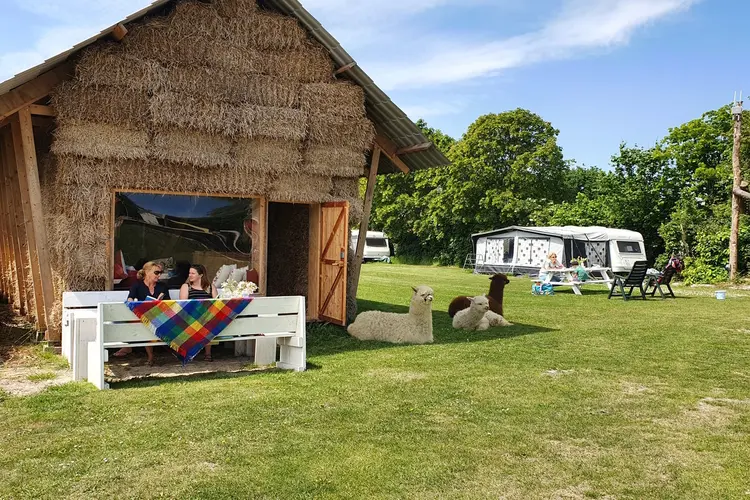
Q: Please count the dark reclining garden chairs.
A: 2